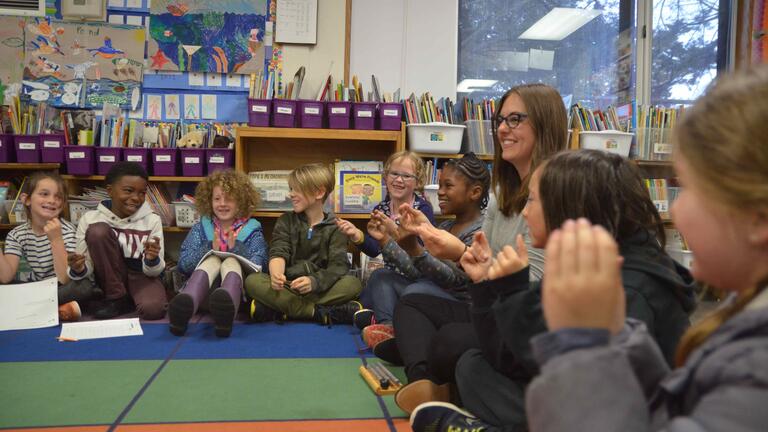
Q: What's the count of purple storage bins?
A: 15